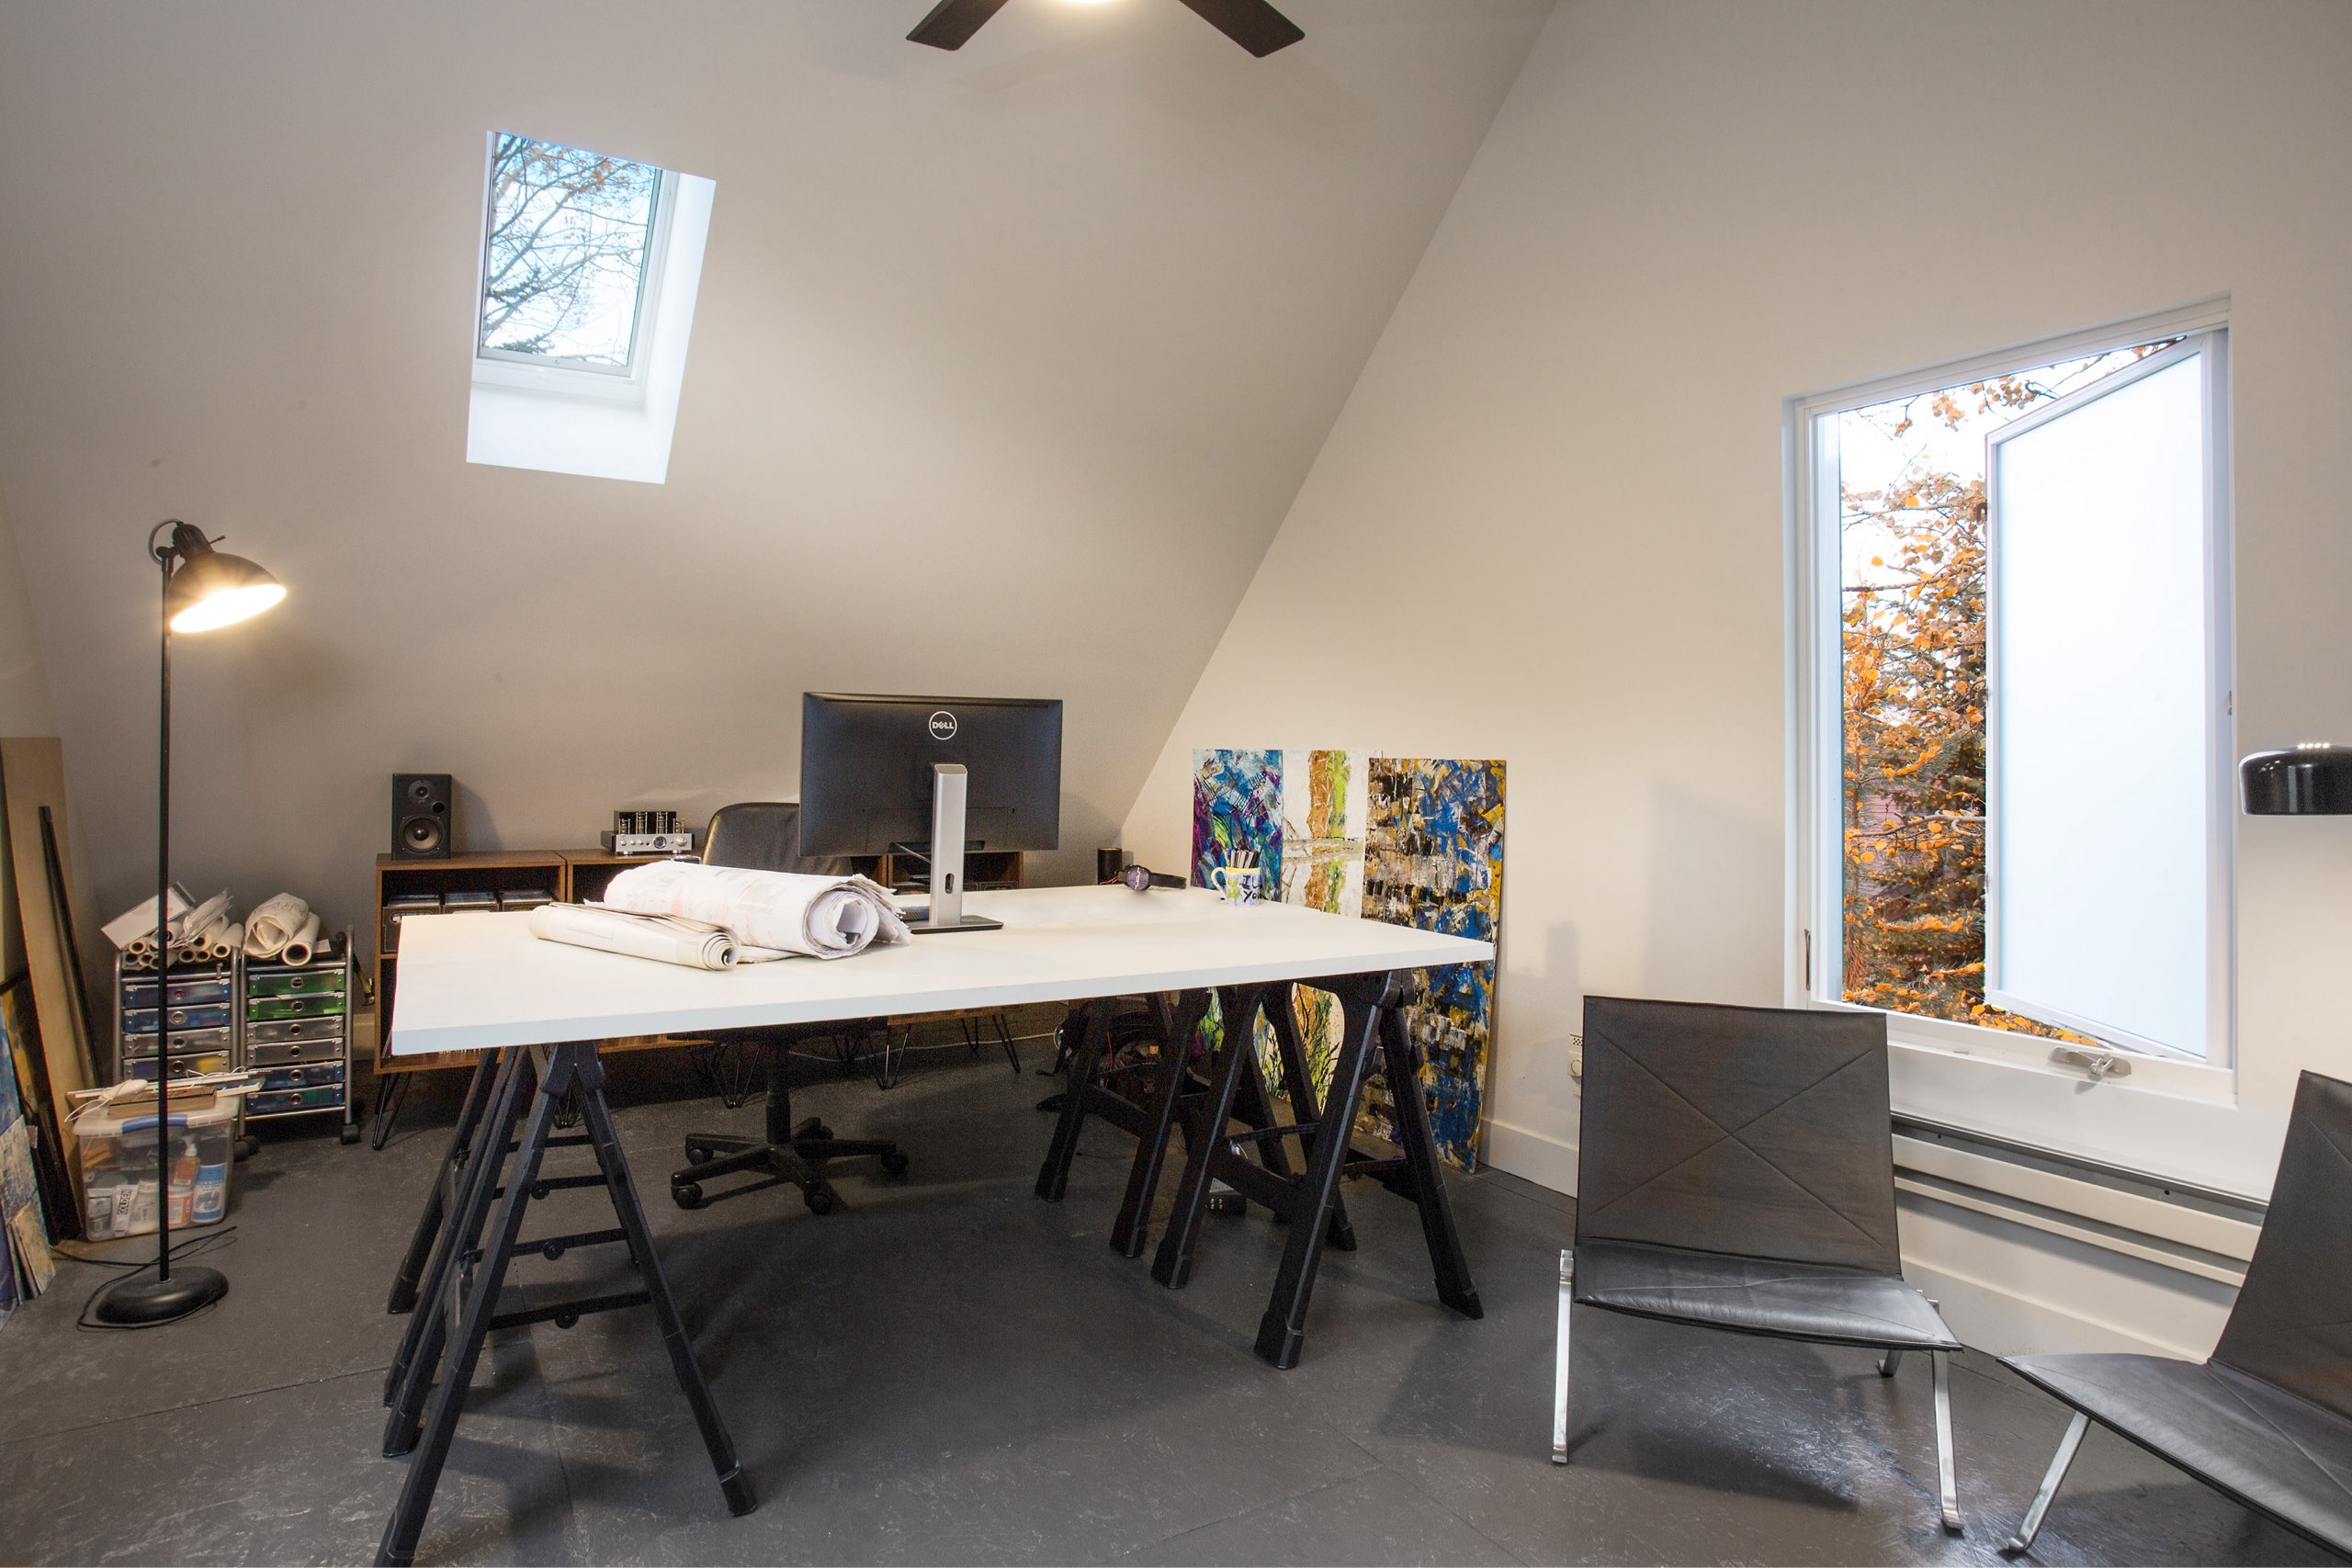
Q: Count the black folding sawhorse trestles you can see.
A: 4